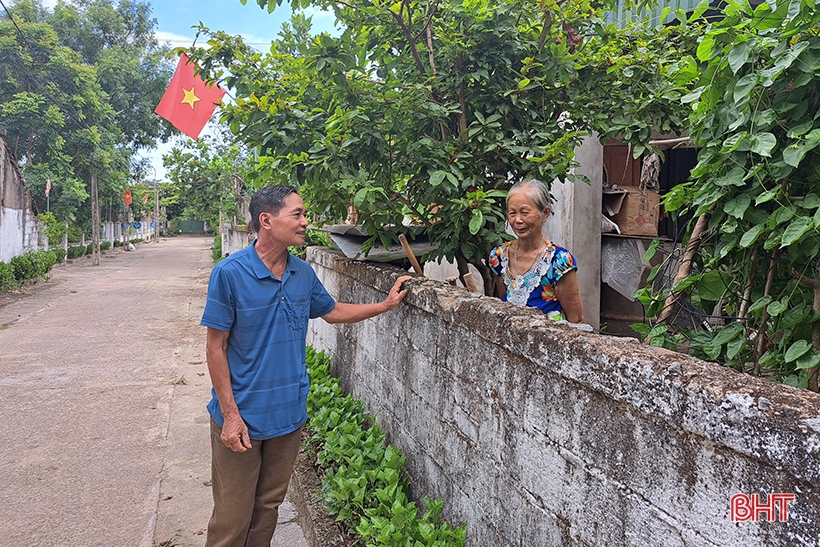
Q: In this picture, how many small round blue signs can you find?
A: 3